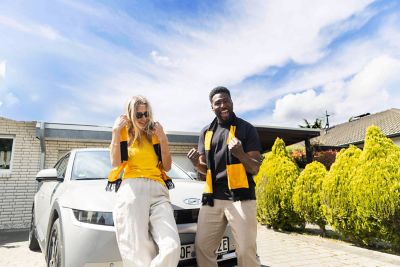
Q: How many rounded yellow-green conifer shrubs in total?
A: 4